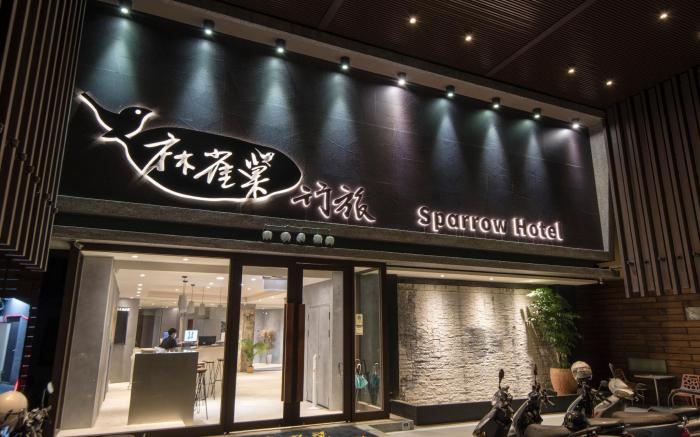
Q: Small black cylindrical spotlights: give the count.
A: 9